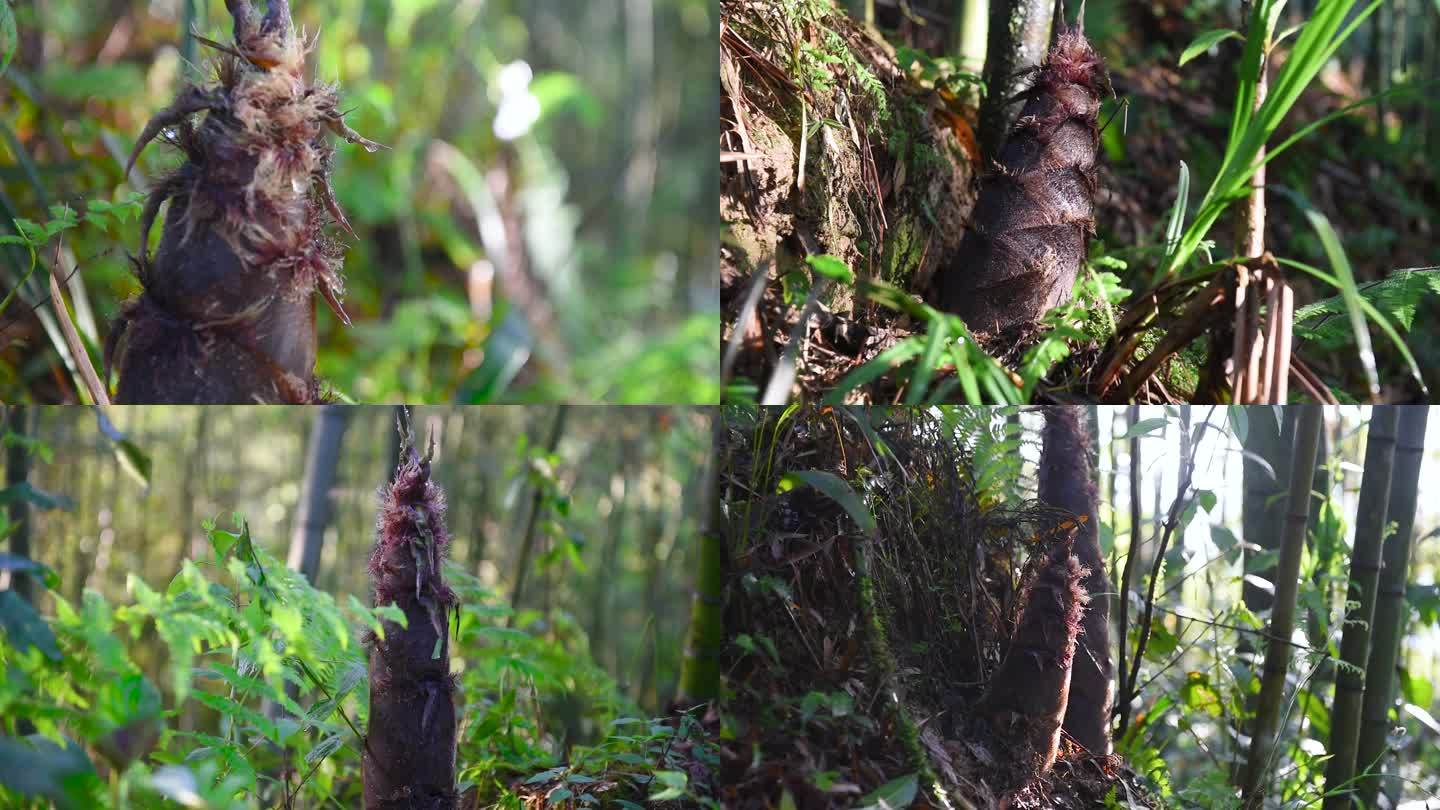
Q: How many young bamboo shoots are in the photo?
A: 5